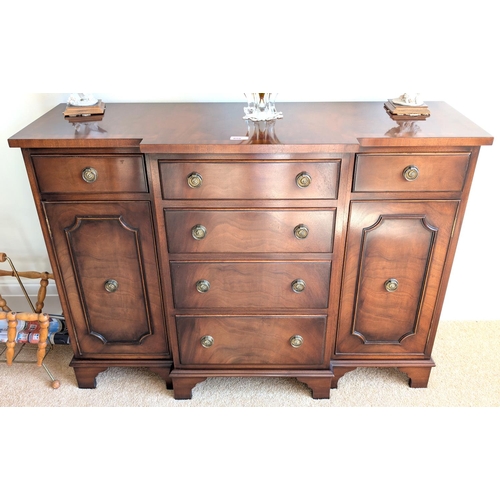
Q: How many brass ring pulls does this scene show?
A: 12